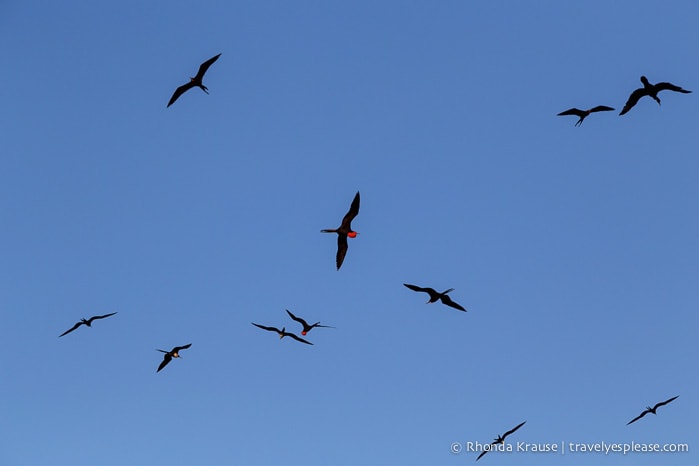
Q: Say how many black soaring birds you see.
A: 11